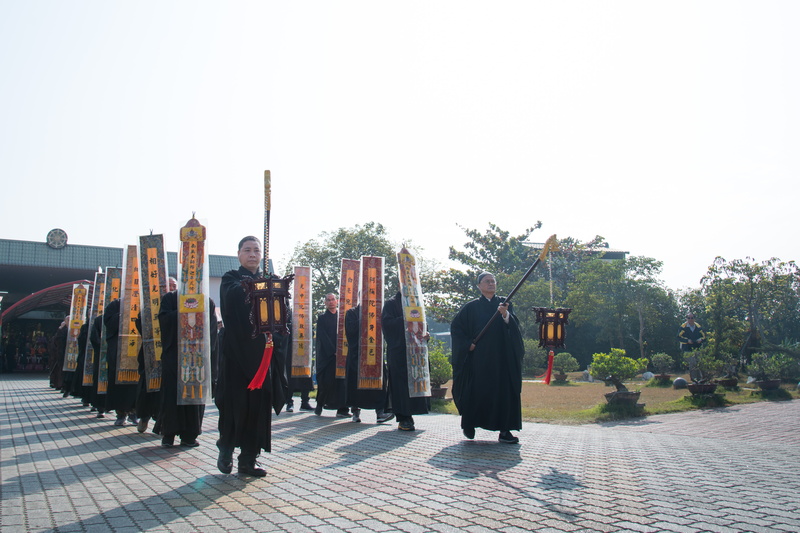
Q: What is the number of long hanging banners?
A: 10